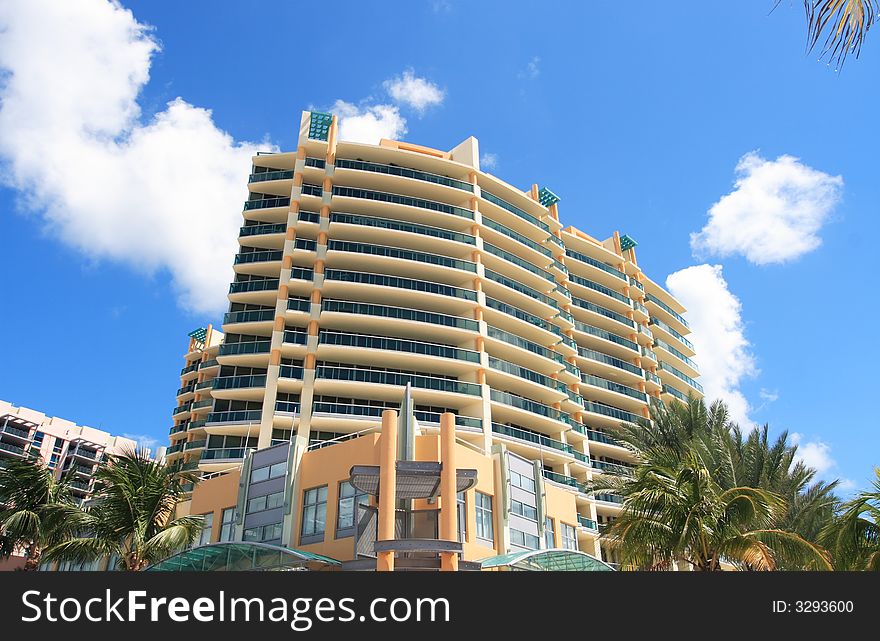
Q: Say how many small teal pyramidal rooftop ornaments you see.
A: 4